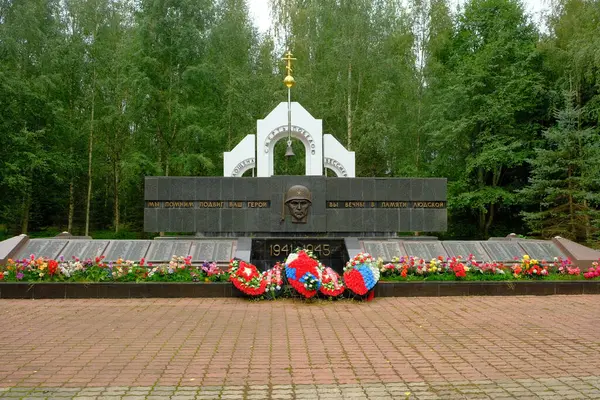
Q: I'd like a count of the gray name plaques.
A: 10